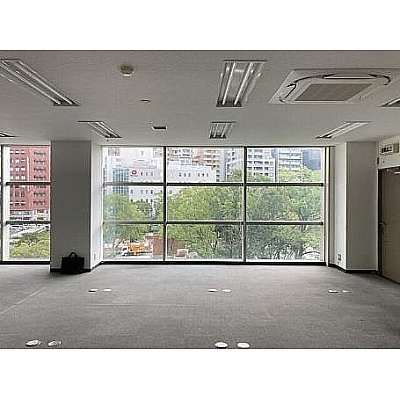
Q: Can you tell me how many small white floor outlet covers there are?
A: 10